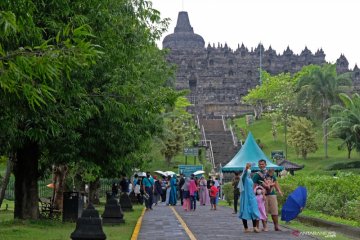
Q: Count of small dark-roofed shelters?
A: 1